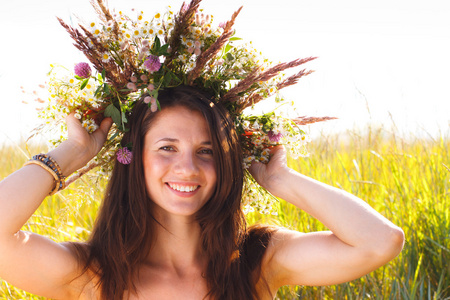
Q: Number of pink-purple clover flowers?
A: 4